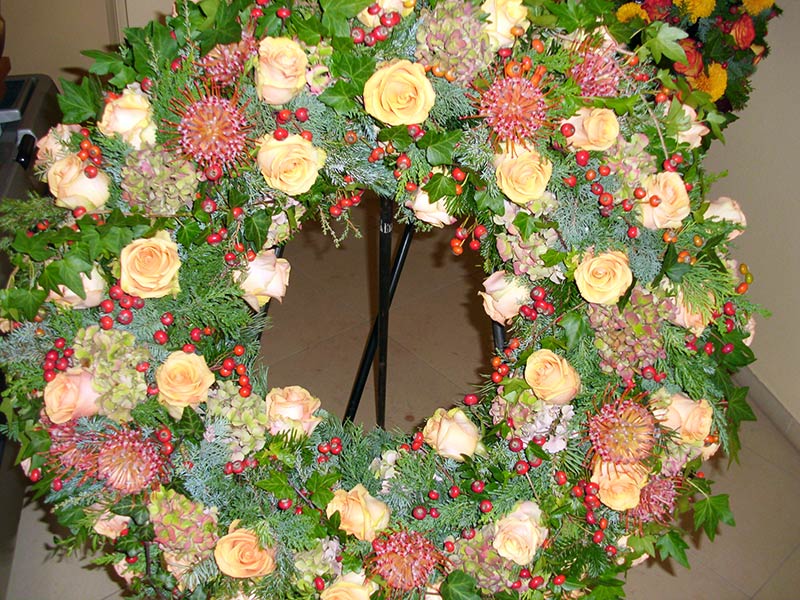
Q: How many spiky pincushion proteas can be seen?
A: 9